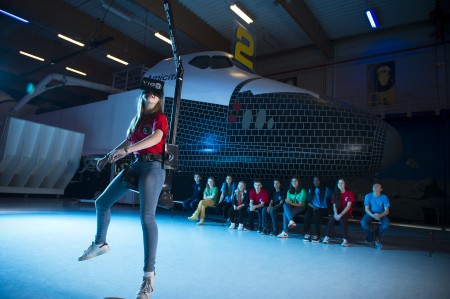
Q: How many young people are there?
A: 11